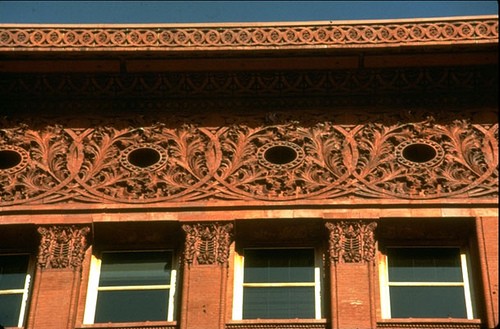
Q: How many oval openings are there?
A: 4